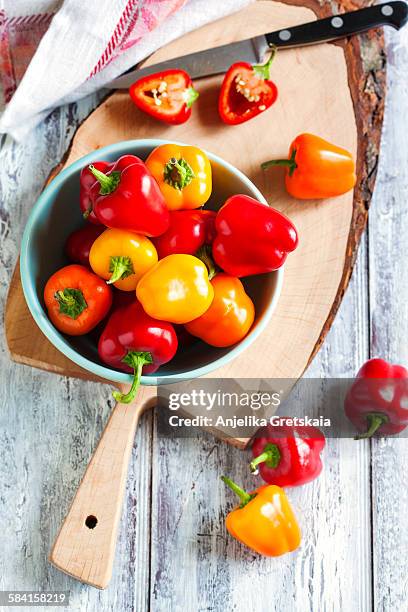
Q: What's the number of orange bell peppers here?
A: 3